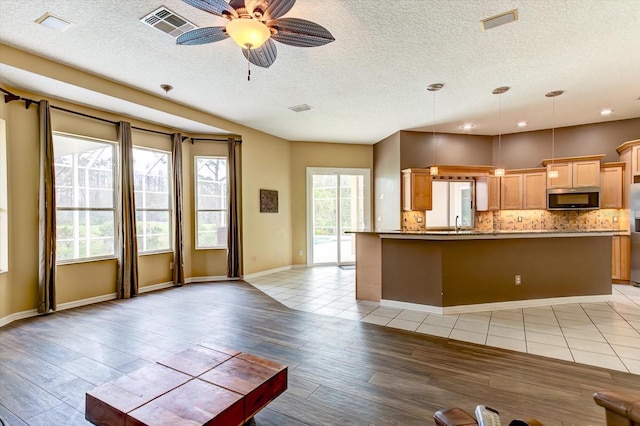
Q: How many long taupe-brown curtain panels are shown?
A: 4